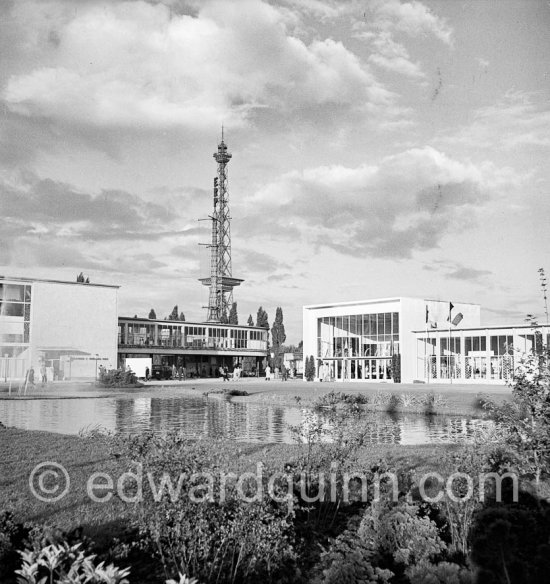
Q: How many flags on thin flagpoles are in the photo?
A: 2